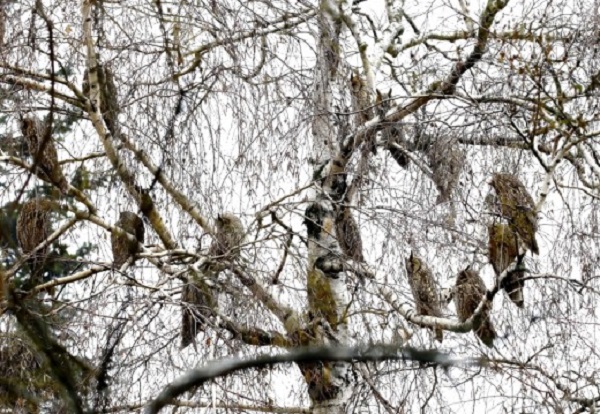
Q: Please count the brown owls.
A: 14